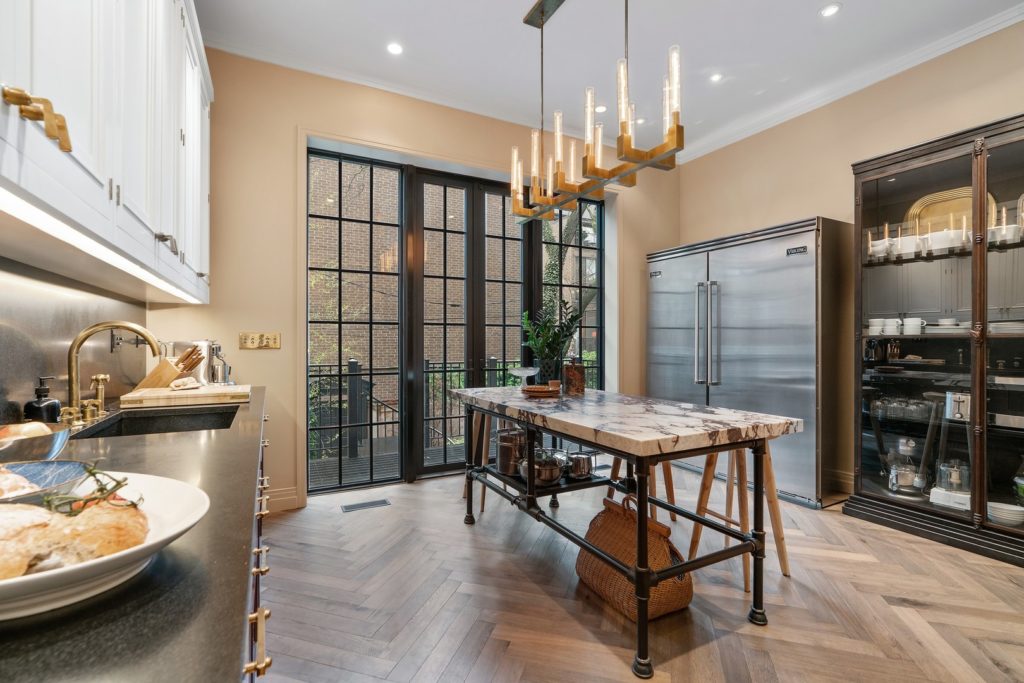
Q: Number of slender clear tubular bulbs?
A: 12